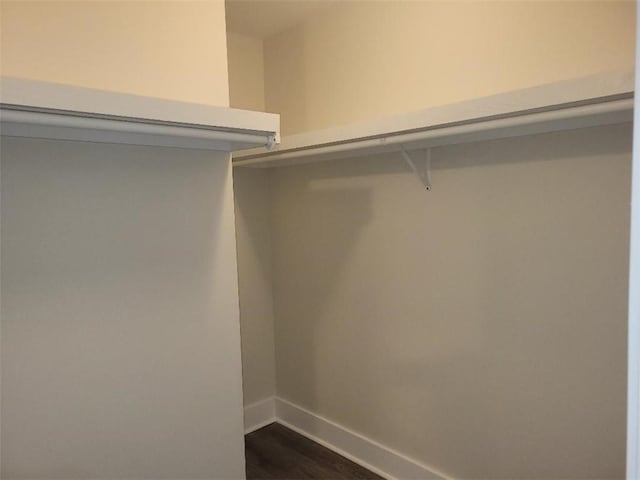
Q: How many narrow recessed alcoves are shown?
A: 1